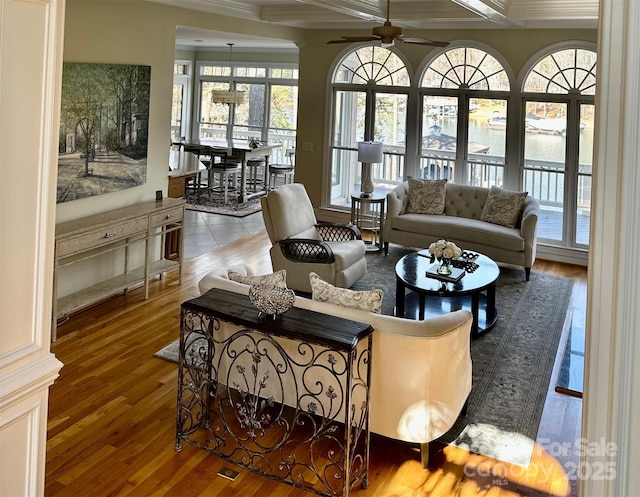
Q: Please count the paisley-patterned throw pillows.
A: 4